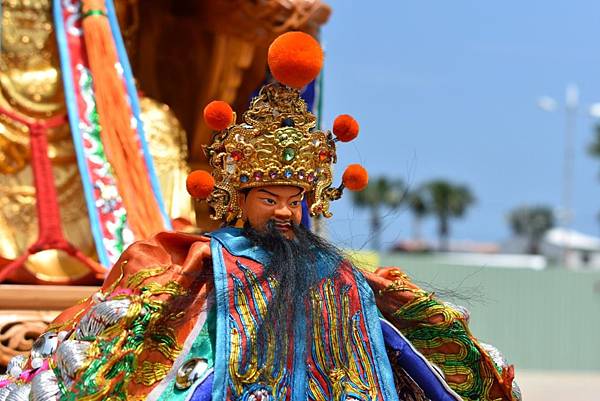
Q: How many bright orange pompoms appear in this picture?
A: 5